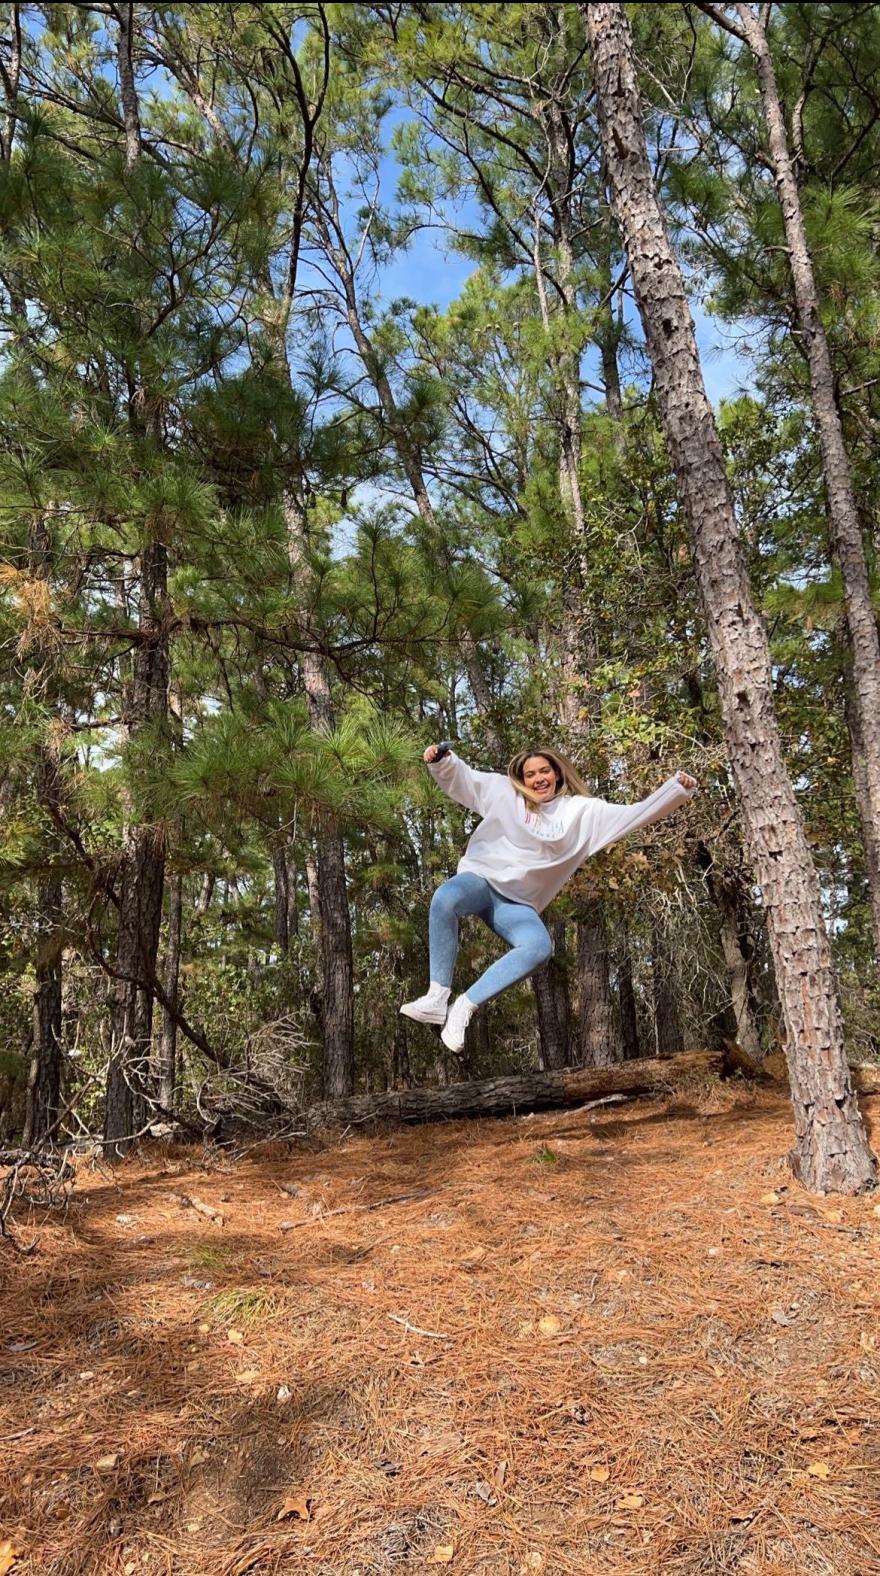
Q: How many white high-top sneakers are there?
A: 2